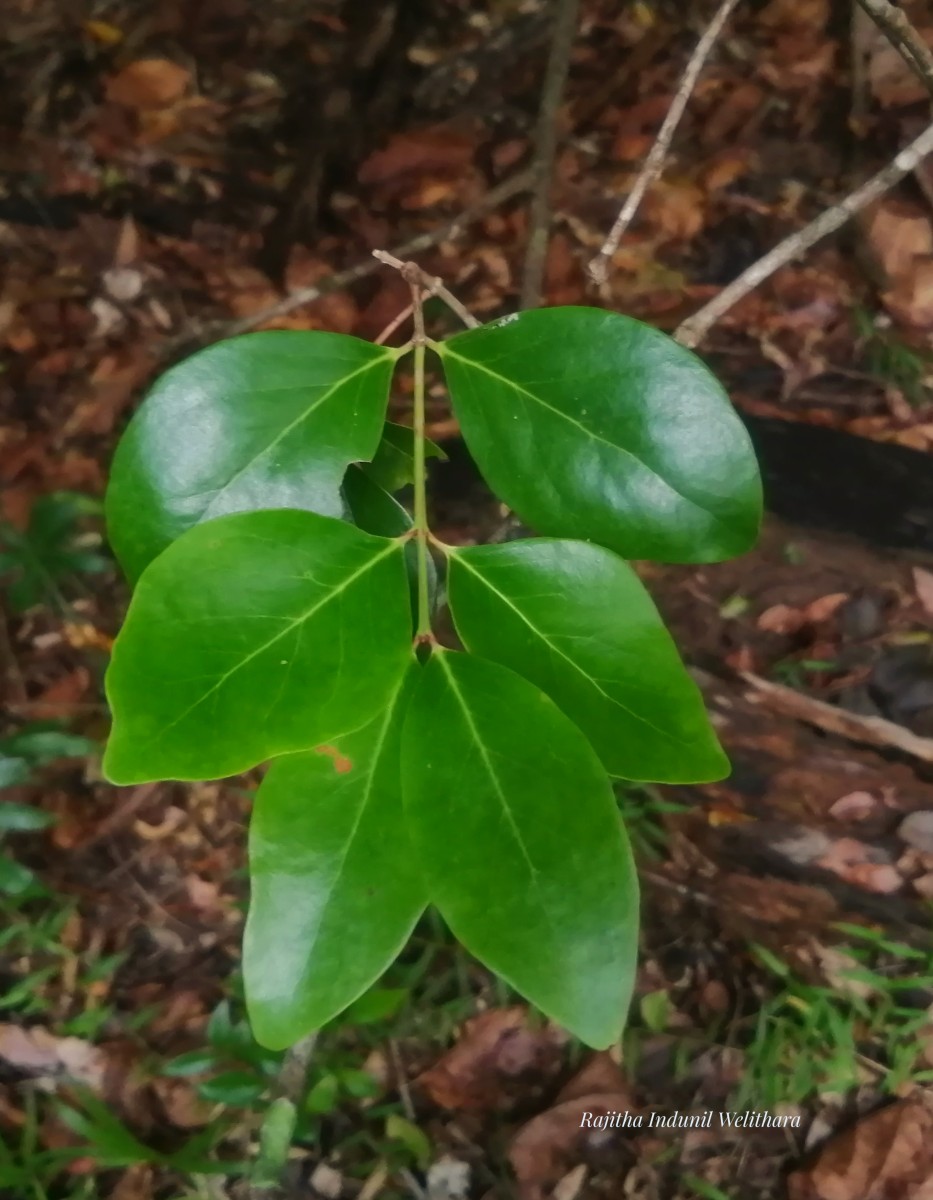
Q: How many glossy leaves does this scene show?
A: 6